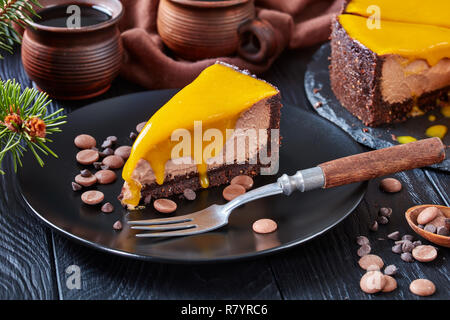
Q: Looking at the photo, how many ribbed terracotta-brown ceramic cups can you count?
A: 2